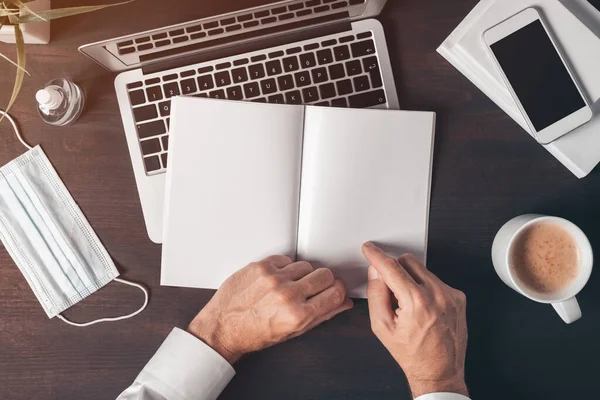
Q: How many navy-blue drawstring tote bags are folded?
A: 0